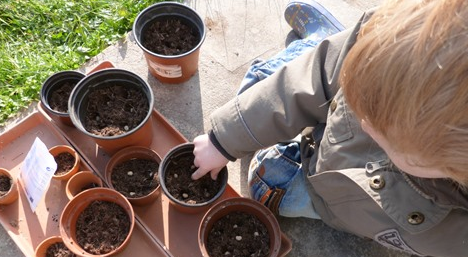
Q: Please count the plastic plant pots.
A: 11